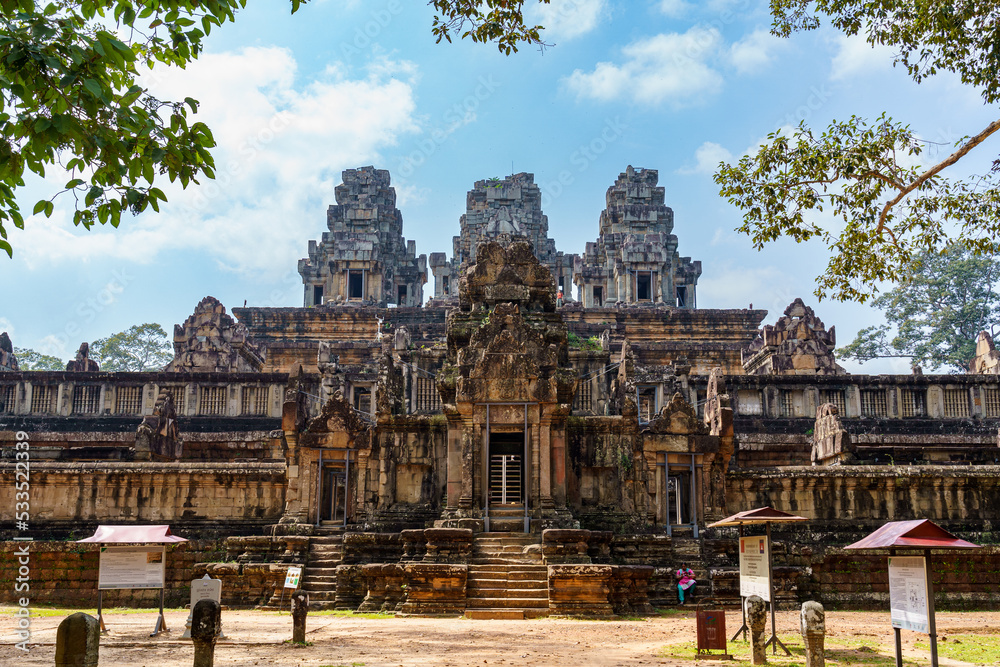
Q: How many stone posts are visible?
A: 5